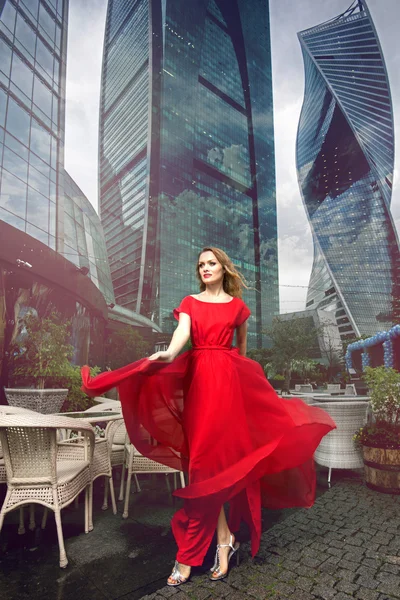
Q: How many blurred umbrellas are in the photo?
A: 0